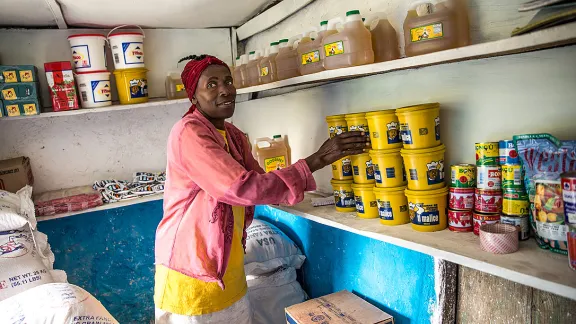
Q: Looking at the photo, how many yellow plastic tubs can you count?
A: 13